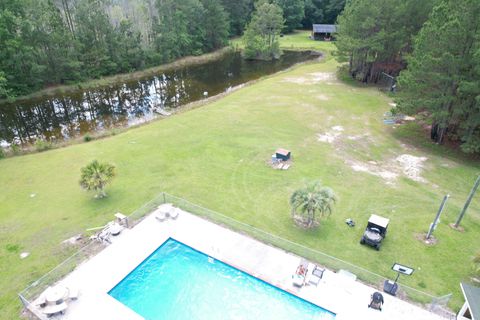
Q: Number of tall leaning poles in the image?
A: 2